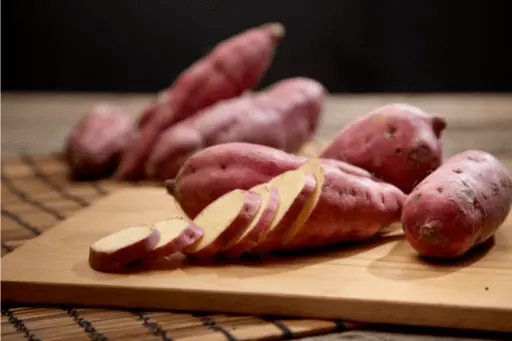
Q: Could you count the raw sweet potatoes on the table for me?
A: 7